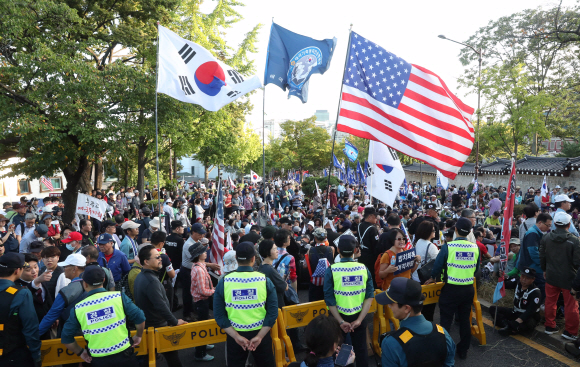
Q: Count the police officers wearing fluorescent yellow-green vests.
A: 4